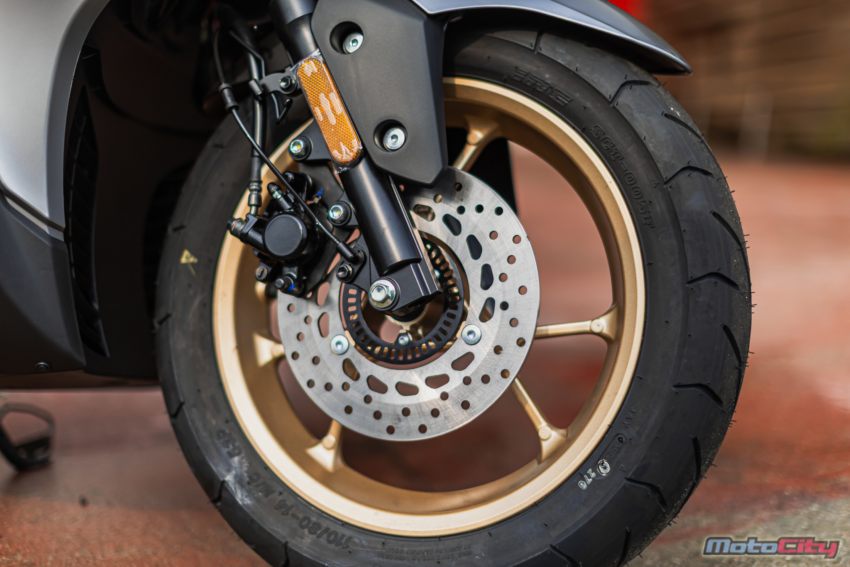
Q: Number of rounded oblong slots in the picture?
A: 12